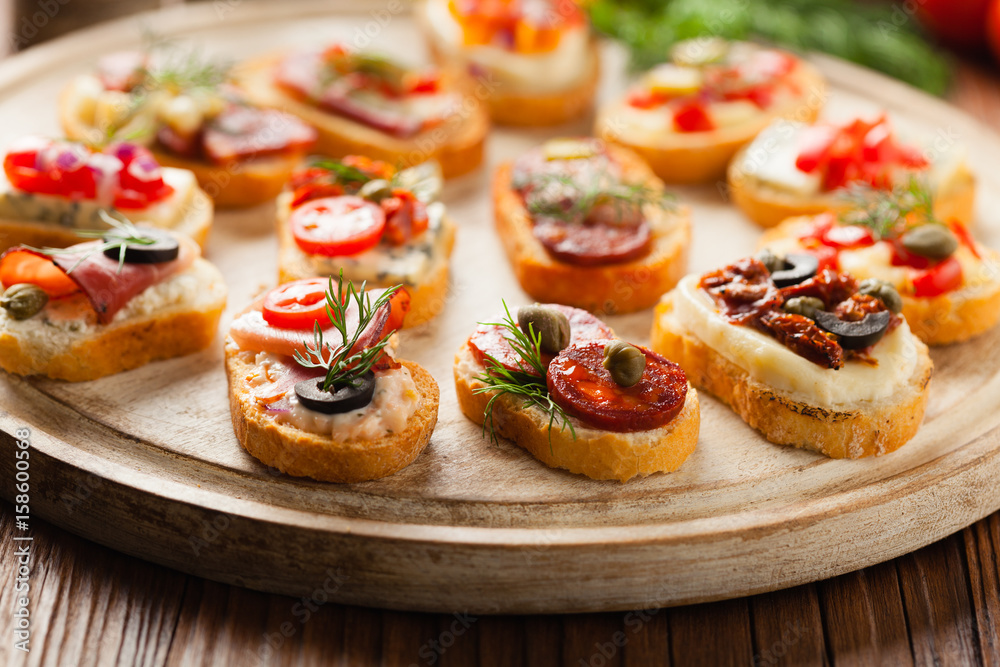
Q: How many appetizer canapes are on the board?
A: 13